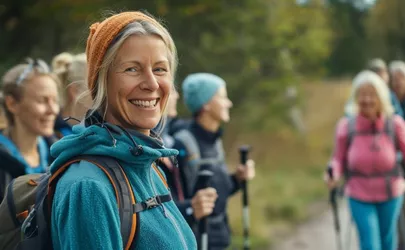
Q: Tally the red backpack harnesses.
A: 0